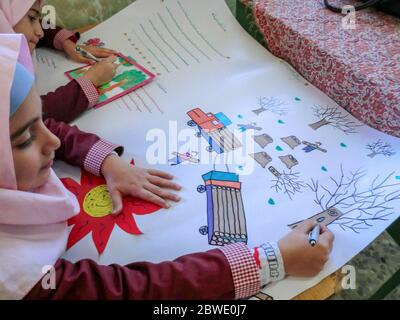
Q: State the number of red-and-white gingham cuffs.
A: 4